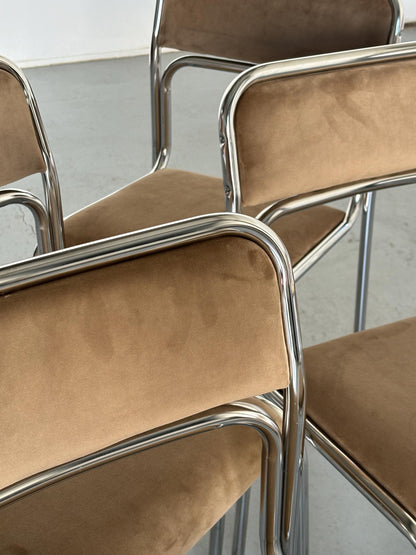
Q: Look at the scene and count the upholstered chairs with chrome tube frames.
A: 4